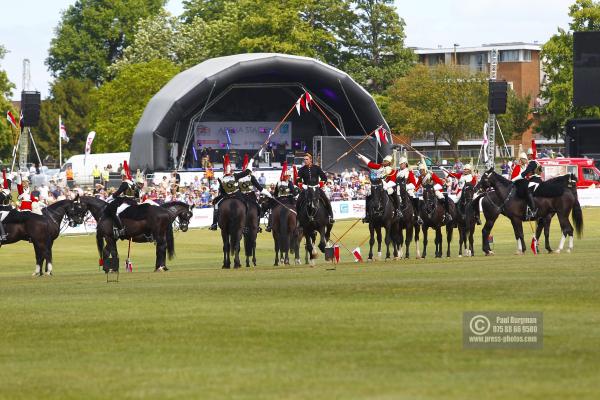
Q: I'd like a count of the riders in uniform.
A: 15